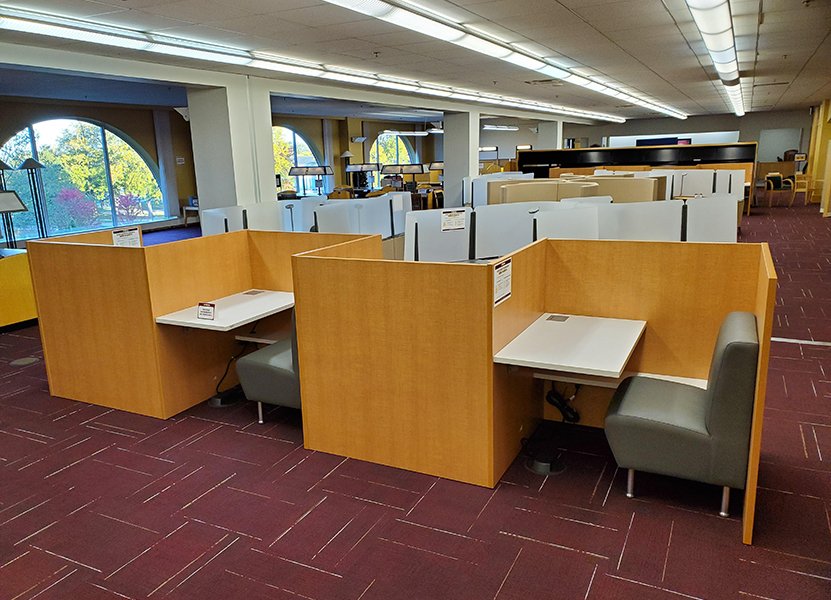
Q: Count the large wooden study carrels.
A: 2